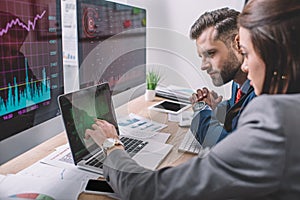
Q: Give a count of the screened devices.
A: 5